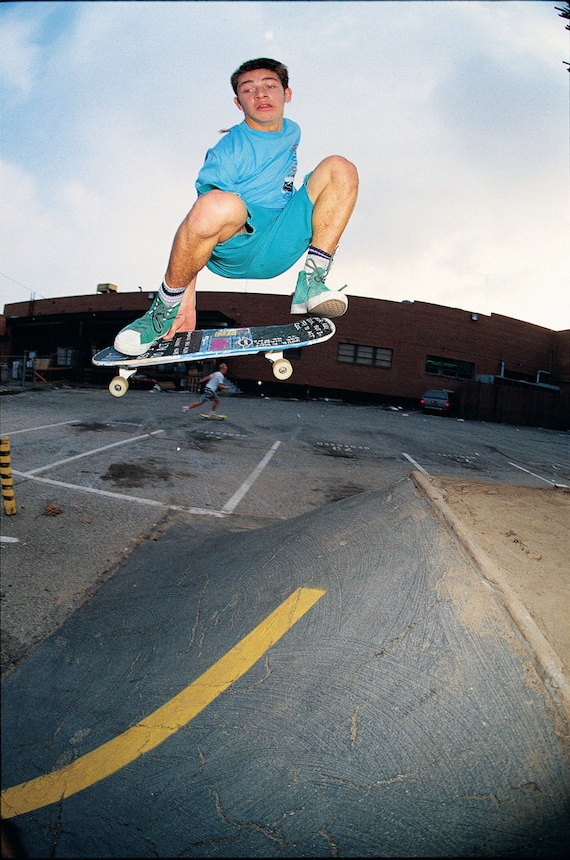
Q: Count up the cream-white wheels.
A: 2